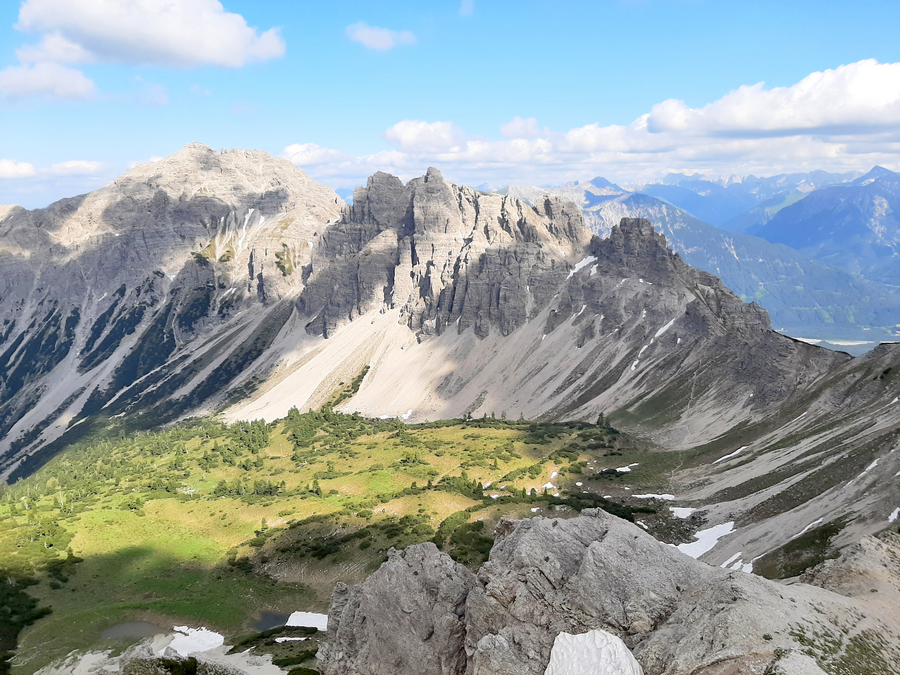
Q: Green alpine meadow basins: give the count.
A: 1